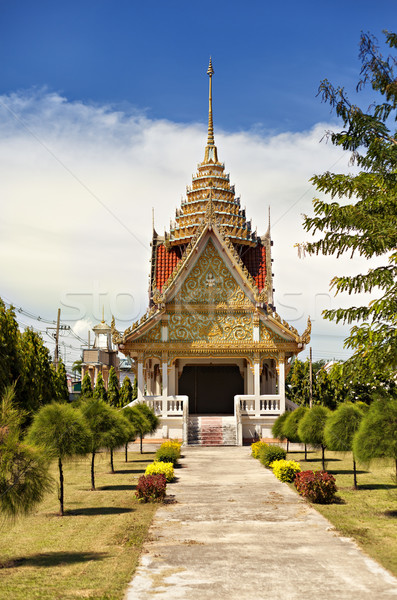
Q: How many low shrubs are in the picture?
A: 8